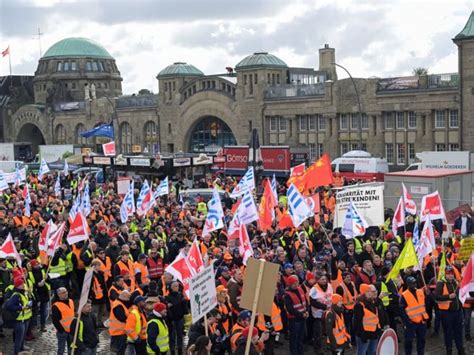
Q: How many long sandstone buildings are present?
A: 1